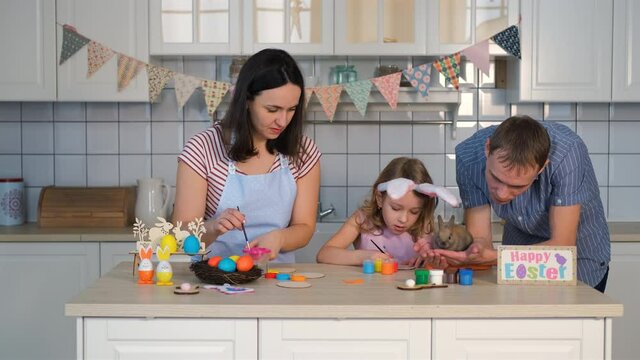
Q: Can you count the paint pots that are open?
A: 4